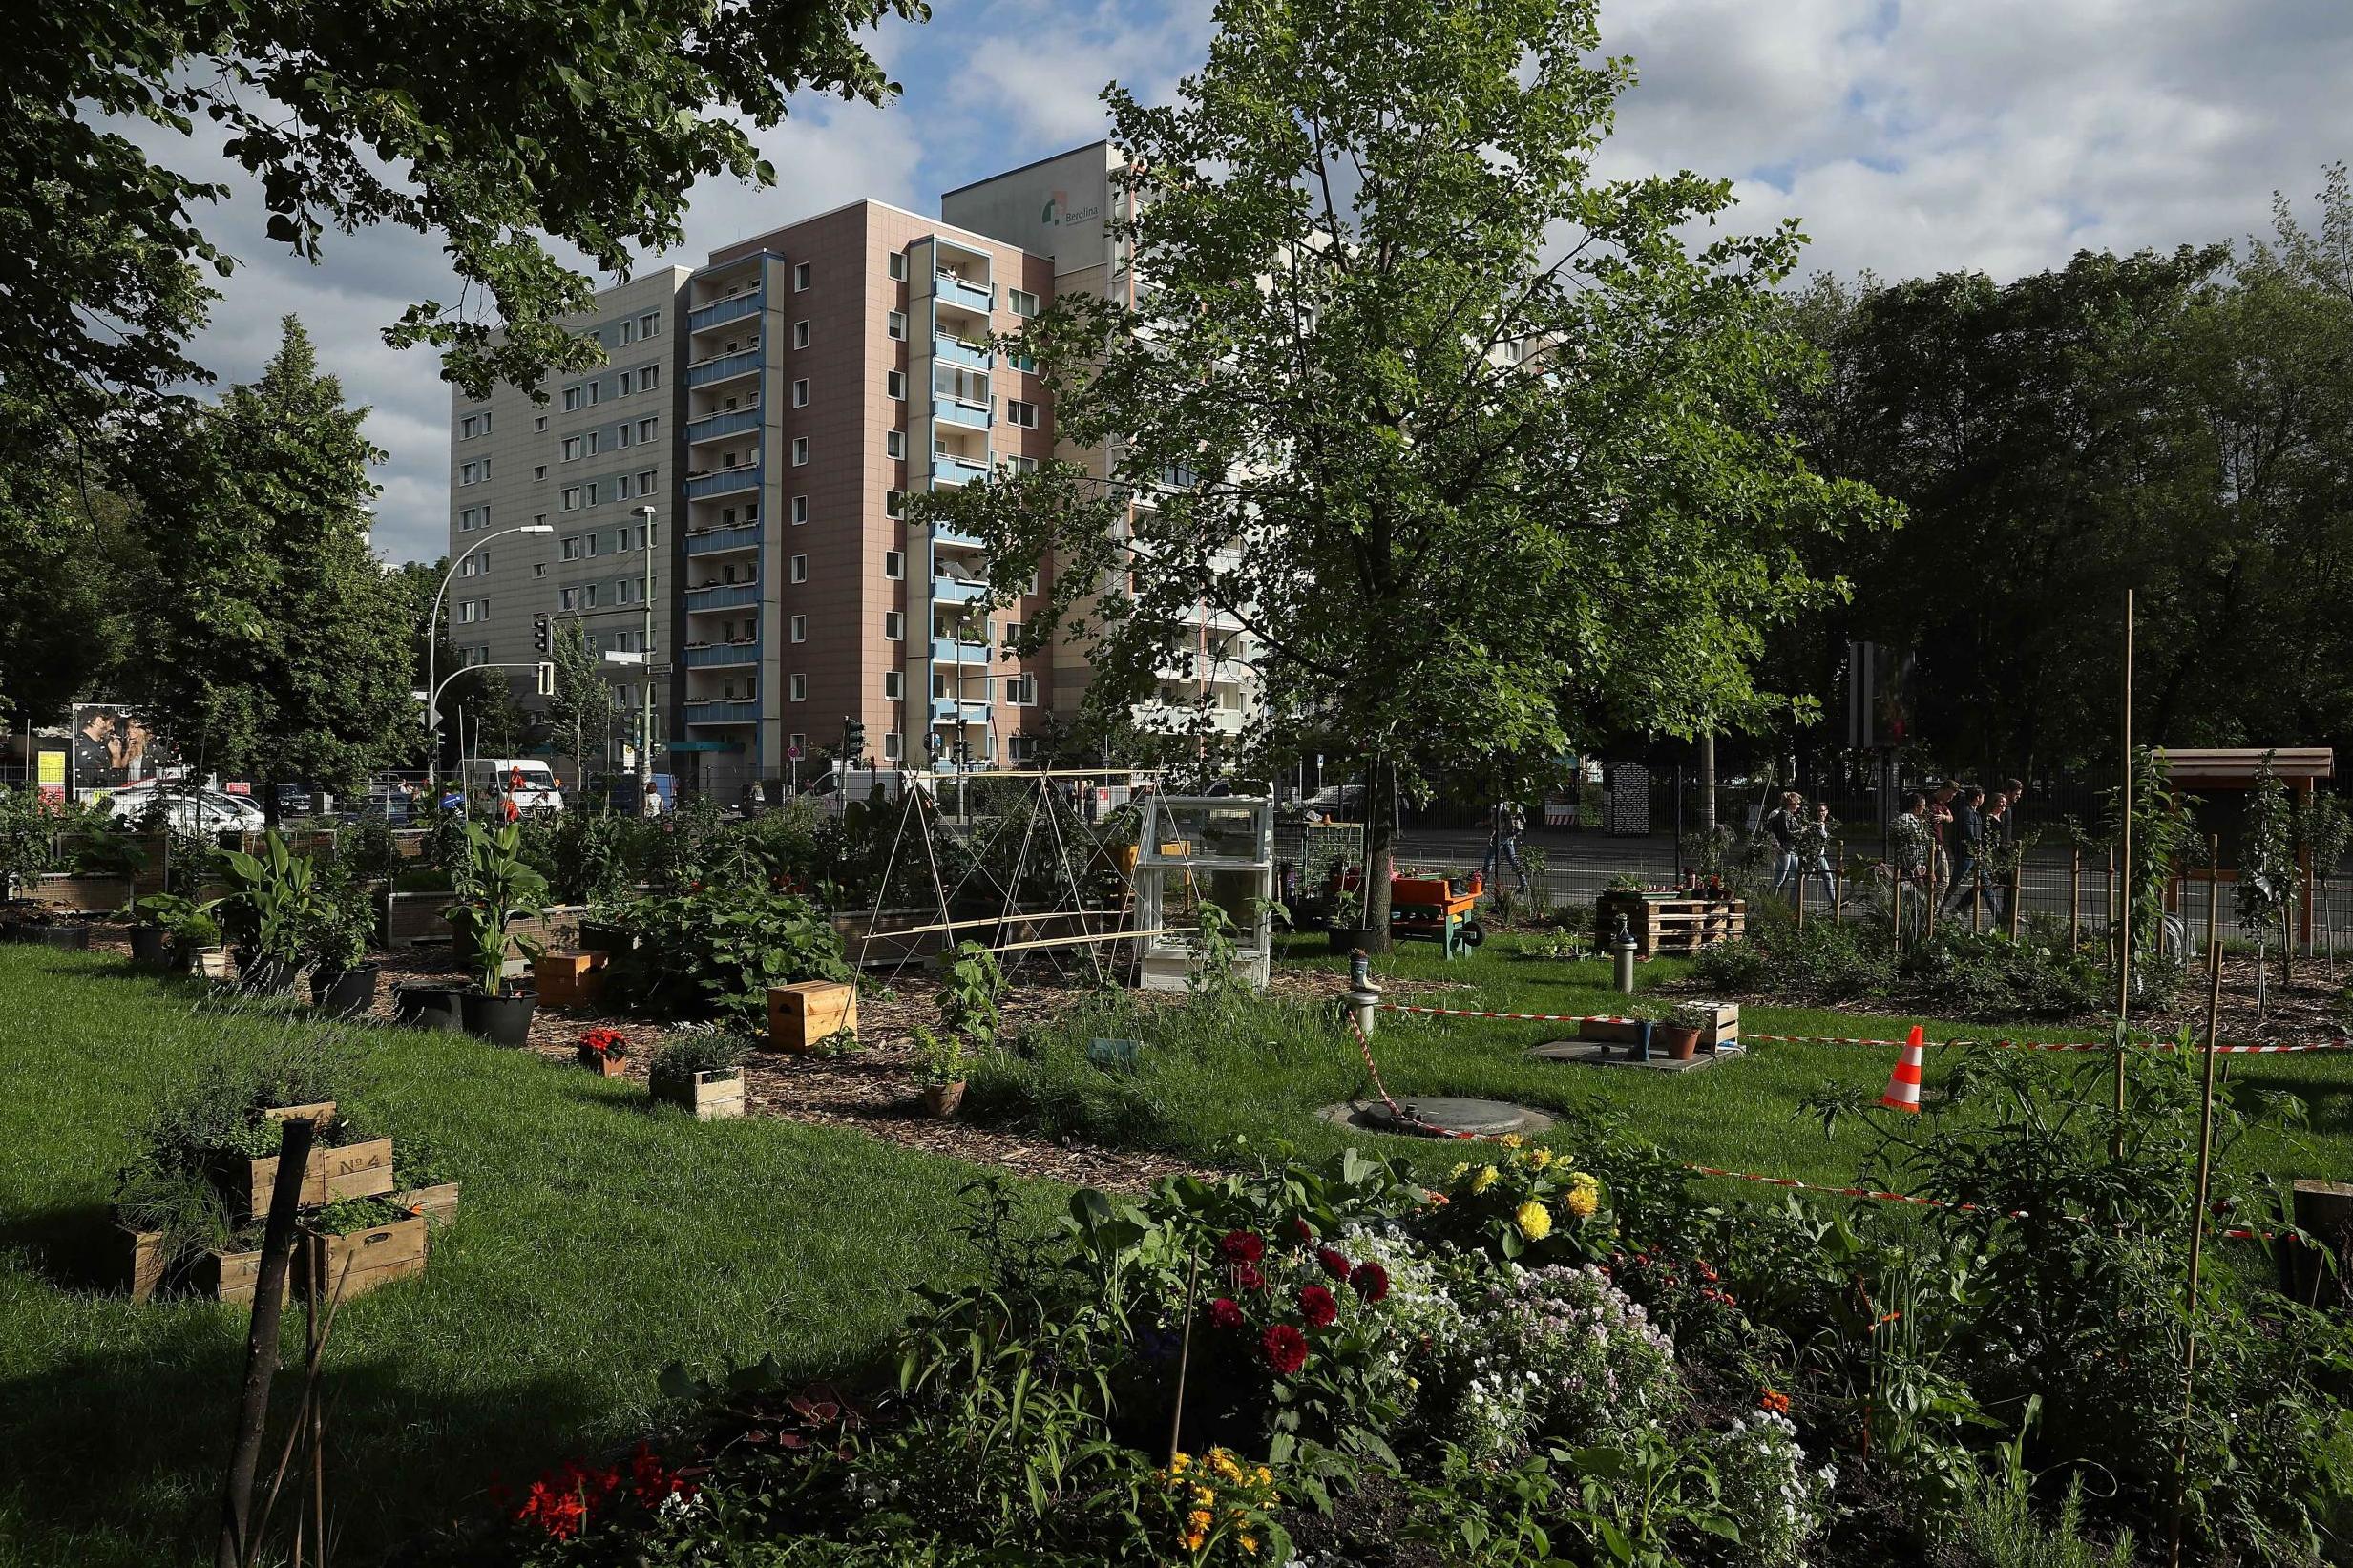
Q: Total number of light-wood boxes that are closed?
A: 2